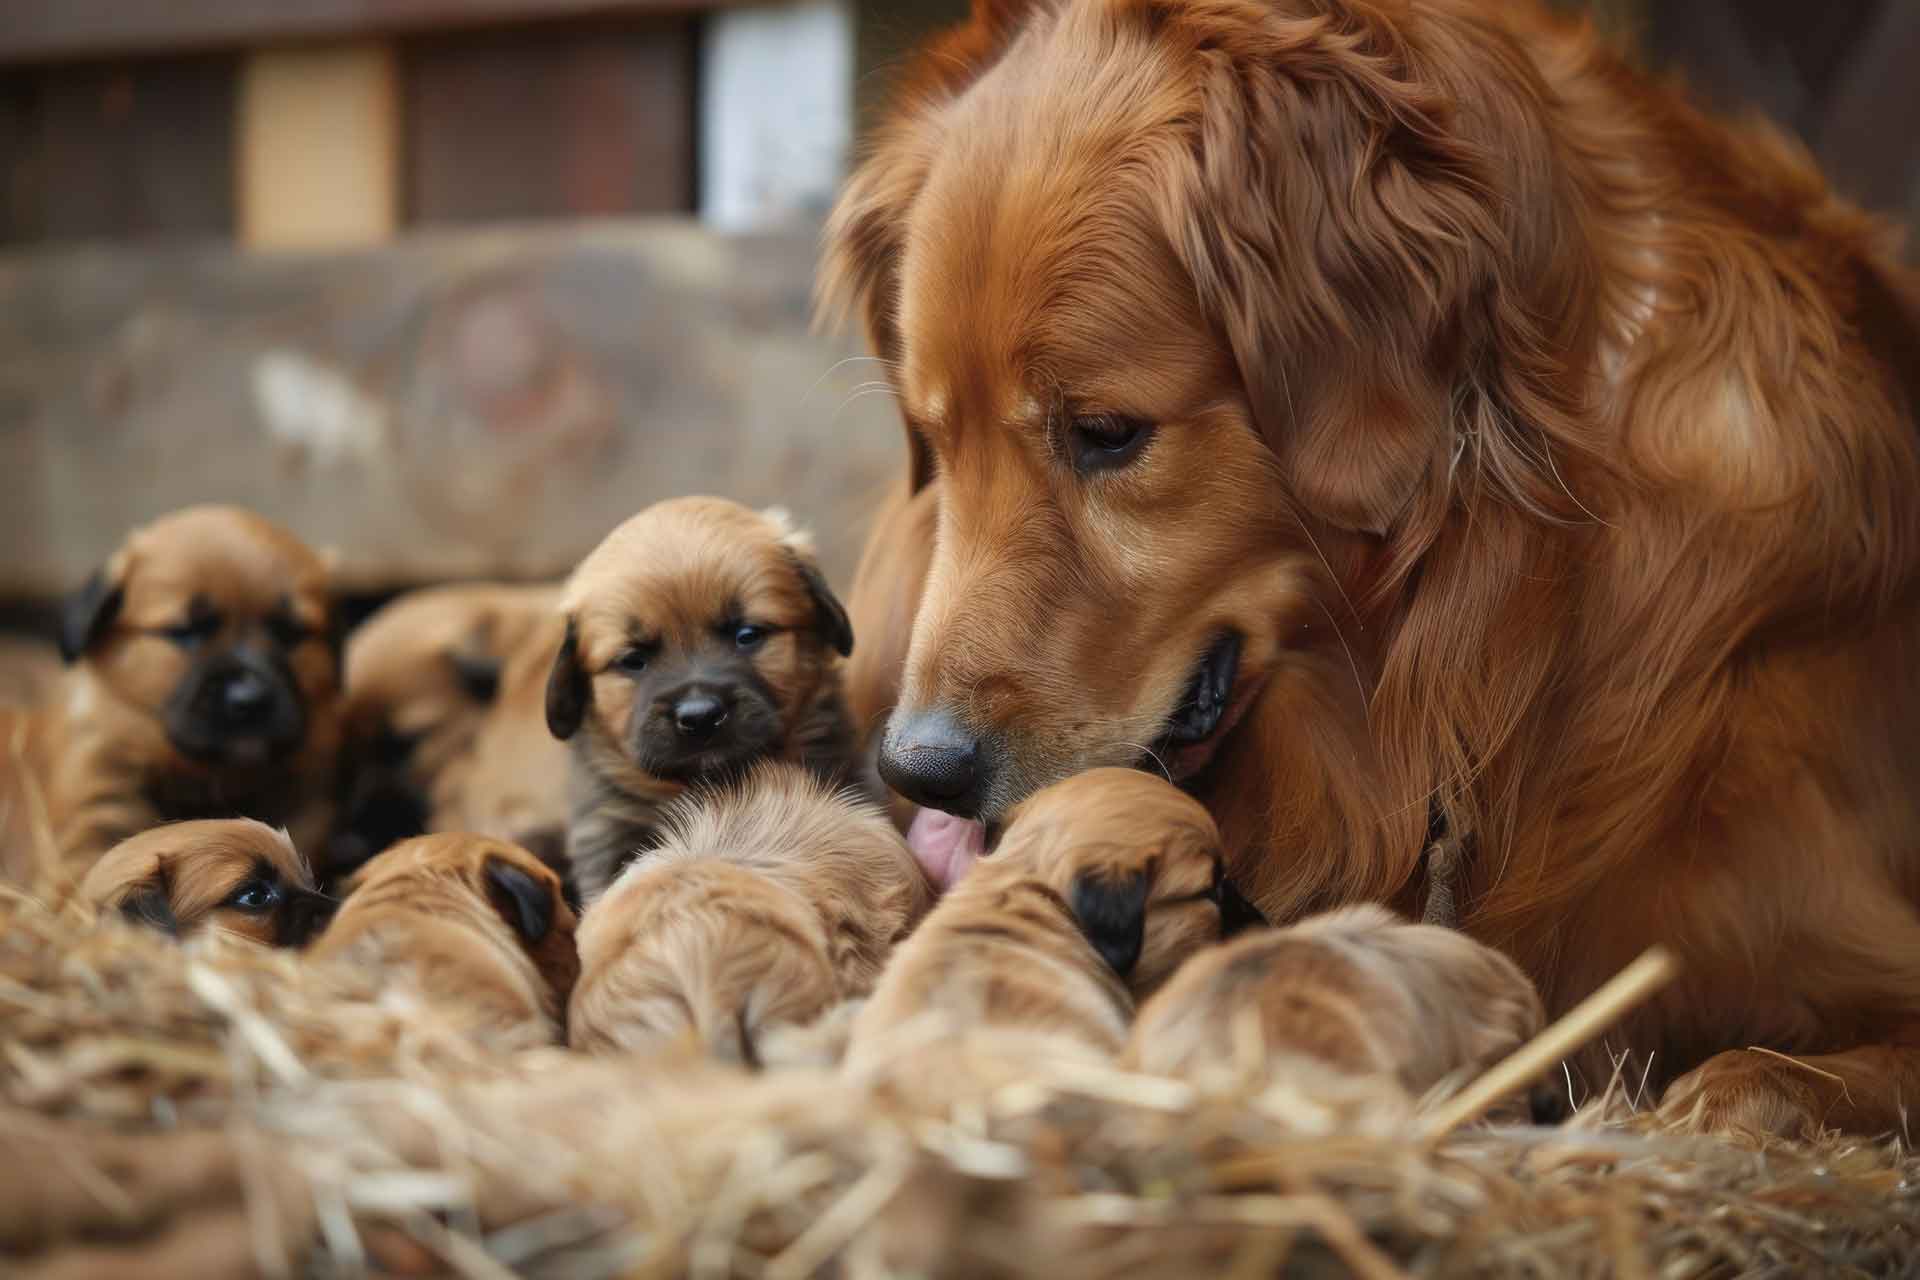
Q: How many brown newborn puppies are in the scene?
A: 8